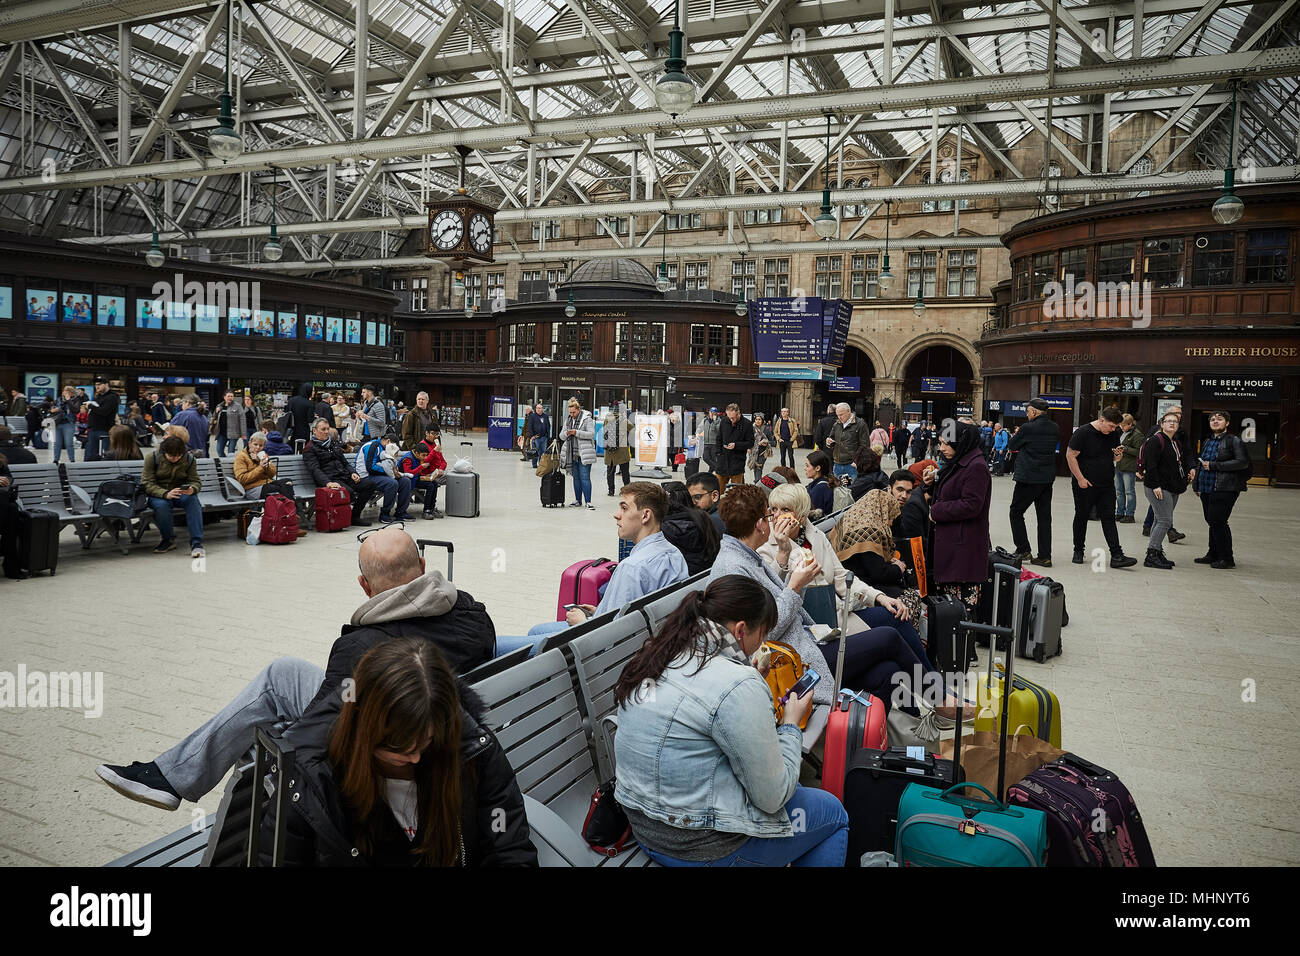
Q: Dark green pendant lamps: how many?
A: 13